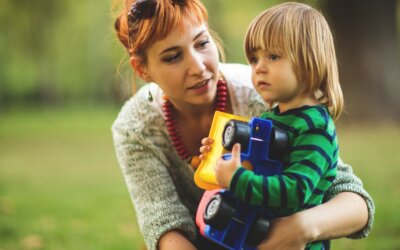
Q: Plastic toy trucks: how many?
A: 1